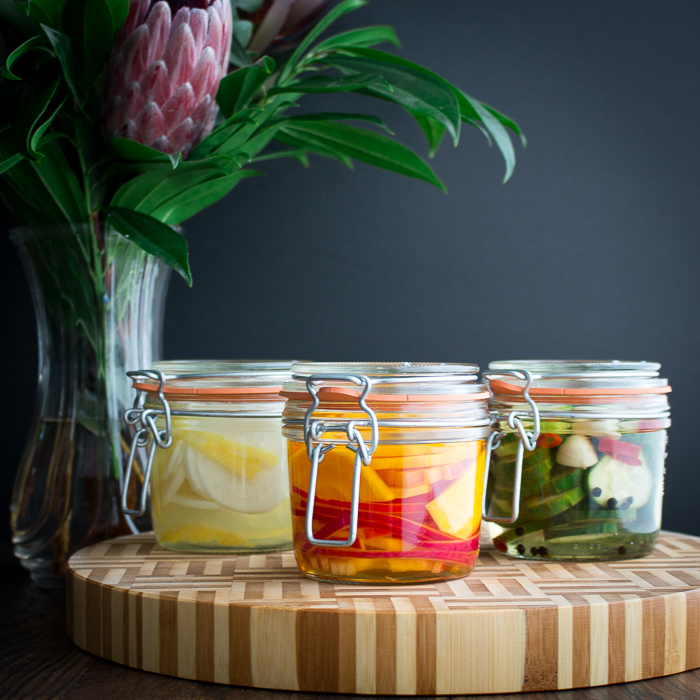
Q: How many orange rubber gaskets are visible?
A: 3